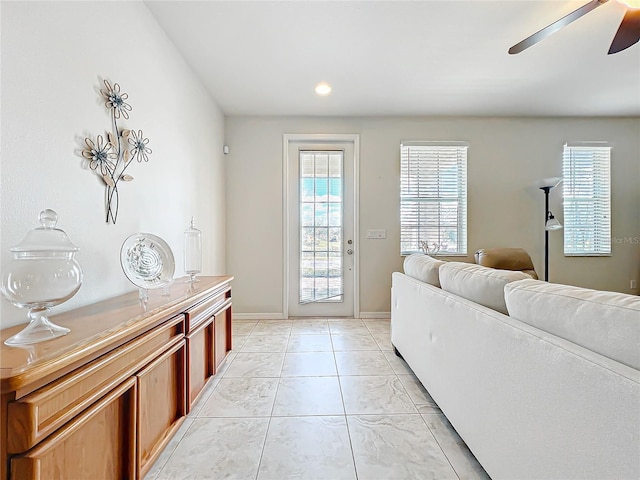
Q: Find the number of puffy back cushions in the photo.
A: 3